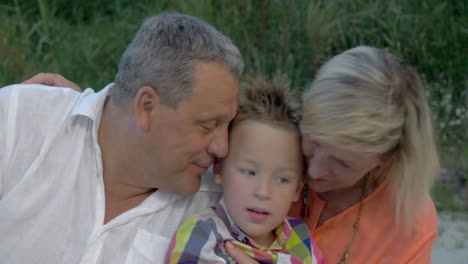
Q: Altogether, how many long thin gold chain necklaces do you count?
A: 1